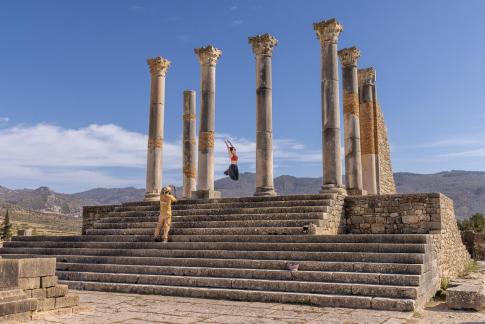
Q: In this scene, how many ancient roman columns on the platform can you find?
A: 7